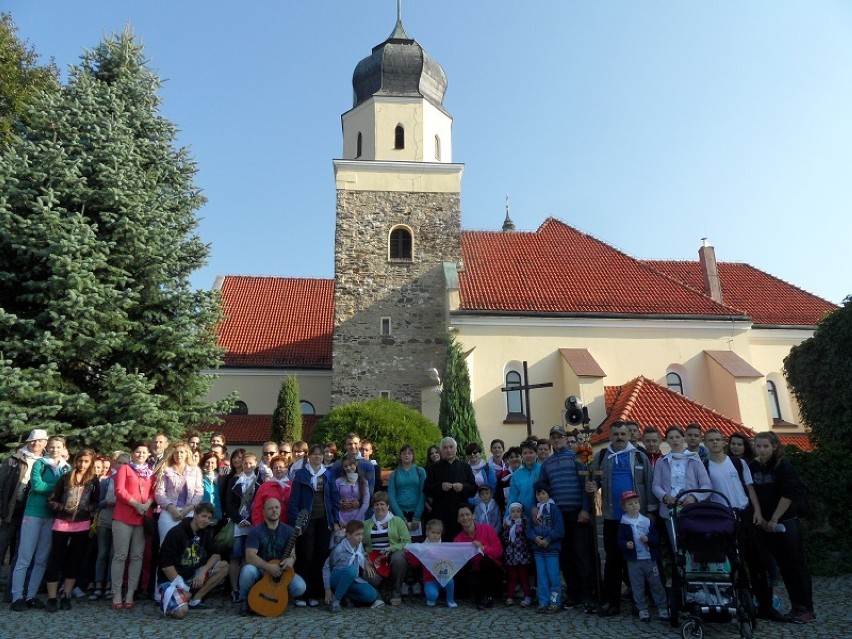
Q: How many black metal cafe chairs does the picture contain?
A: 0